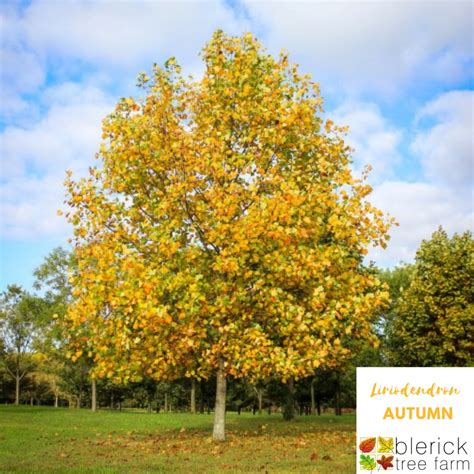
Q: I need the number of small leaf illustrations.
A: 4